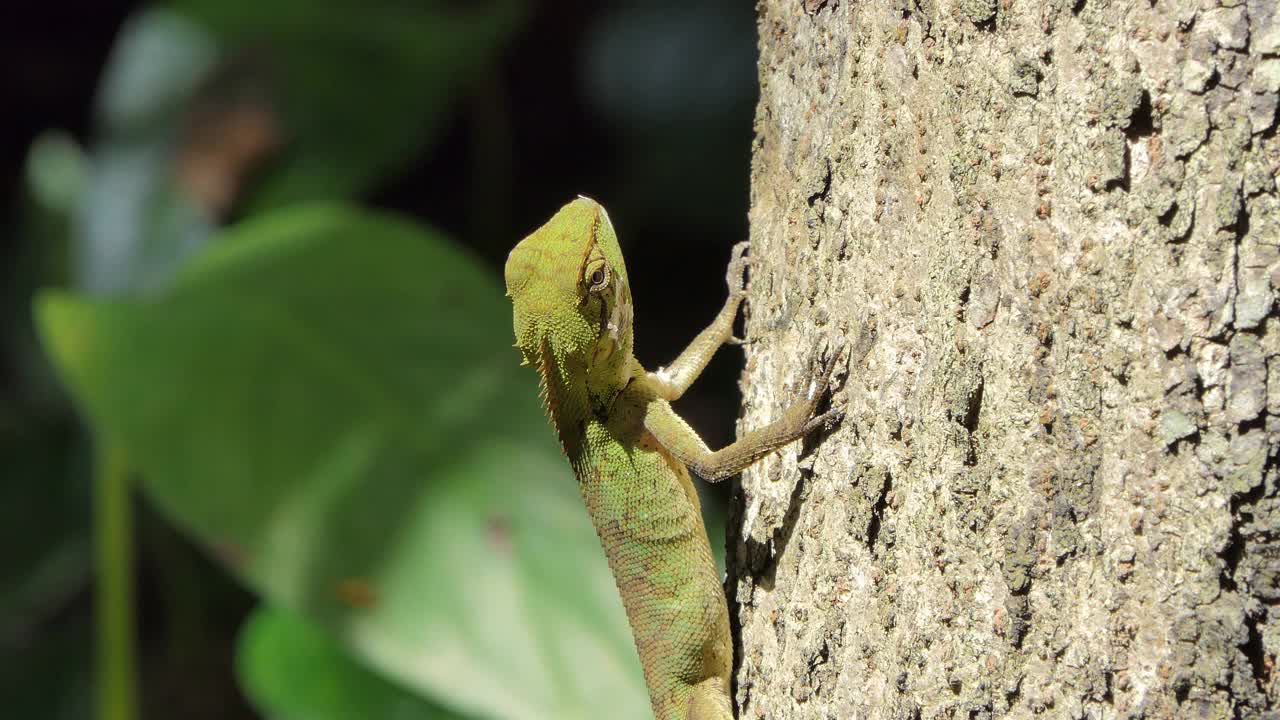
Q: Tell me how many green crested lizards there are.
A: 1